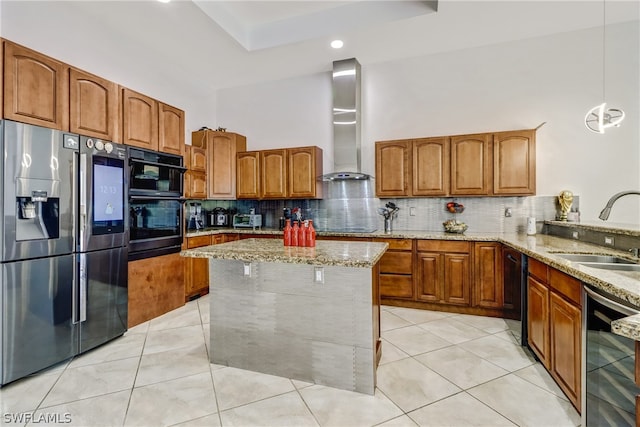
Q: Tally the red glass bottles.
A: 4